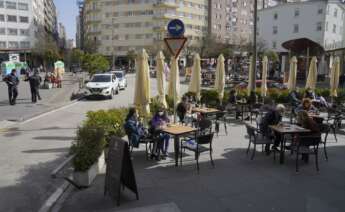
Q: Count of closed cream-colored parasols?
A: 10